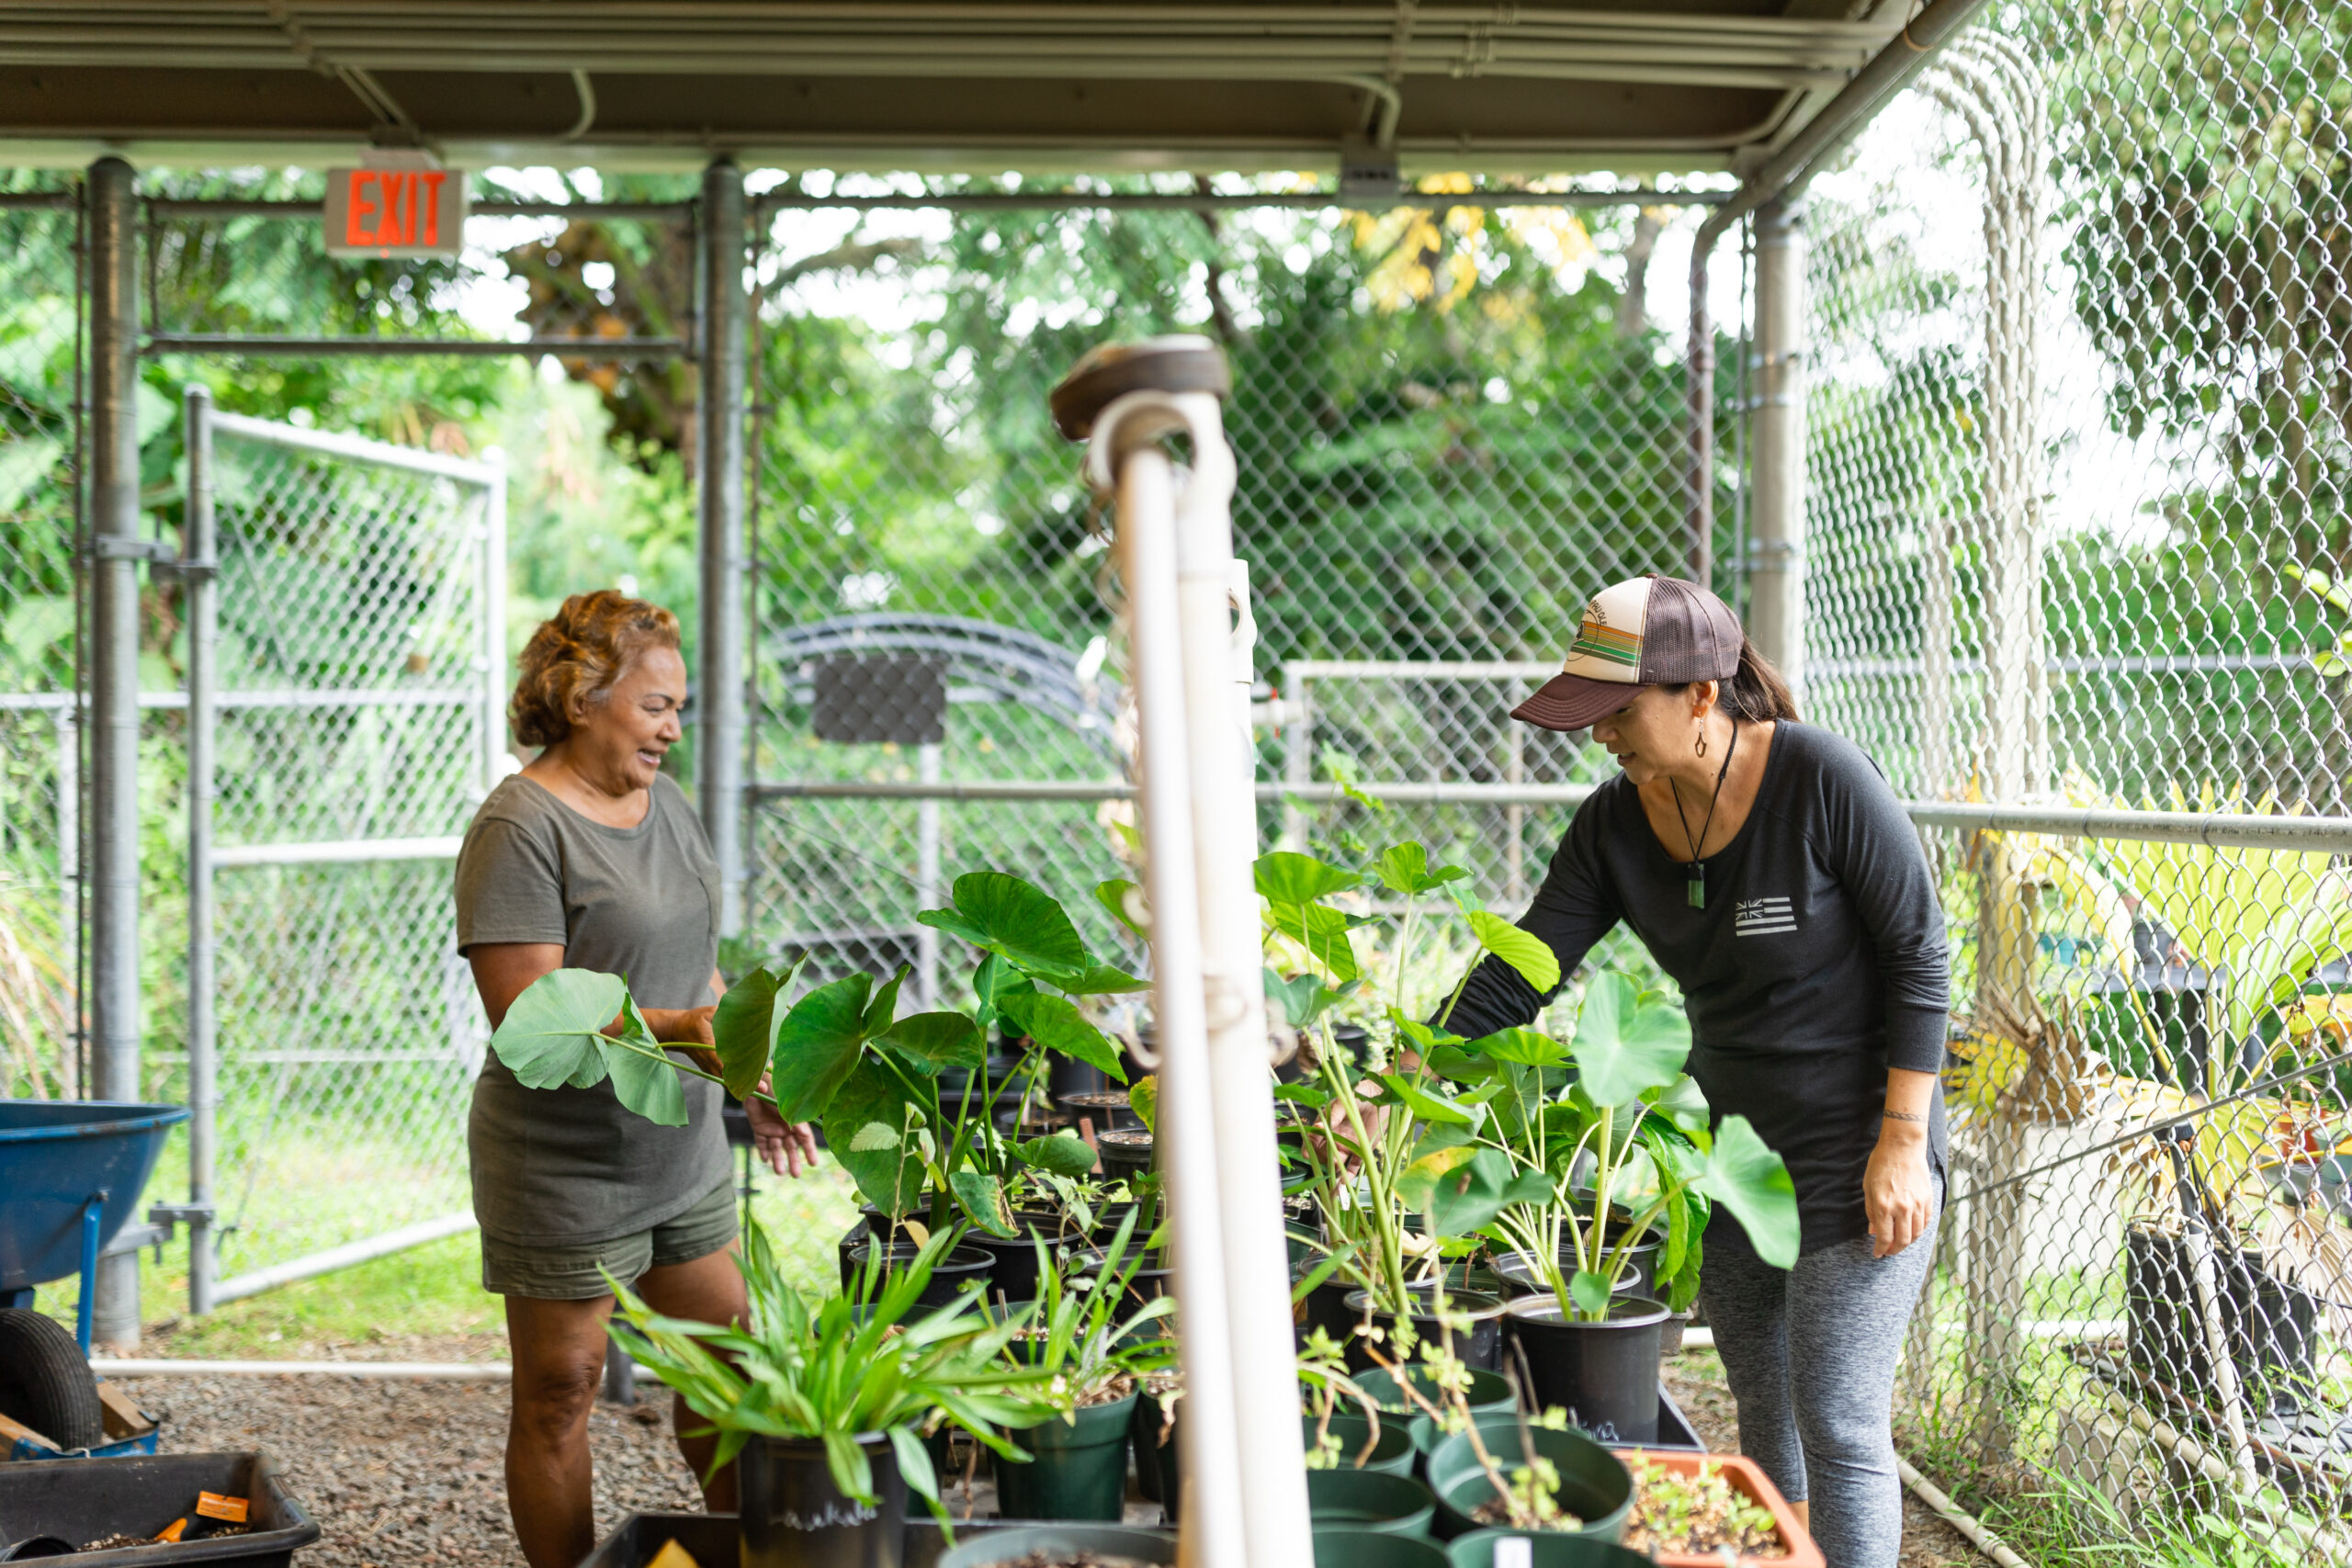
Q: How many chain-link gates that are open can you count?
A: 1